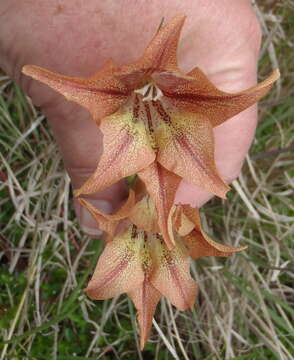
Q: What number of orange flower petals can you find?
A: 12